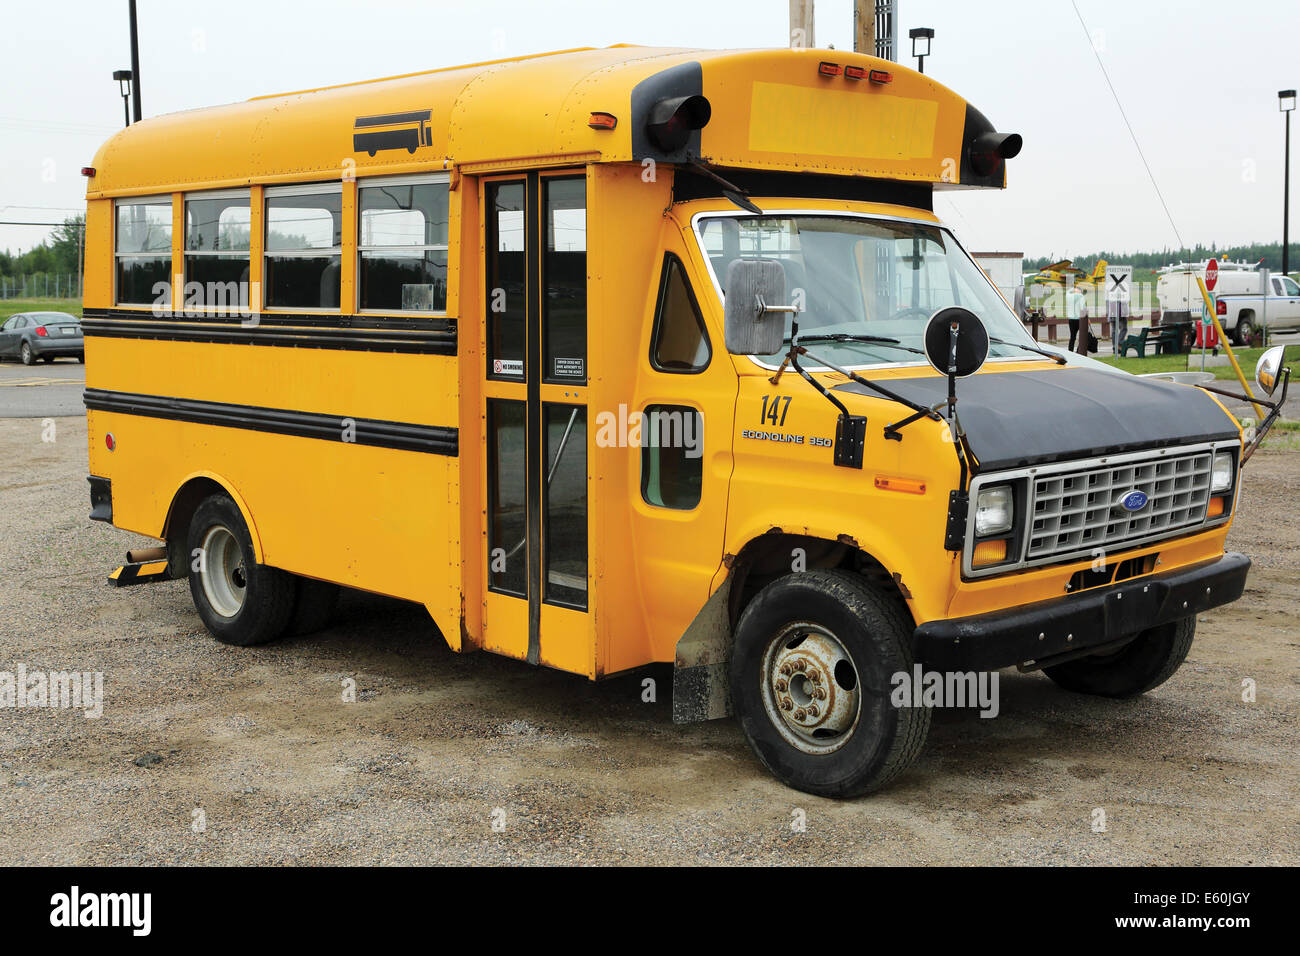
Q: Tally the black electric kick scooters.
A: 0